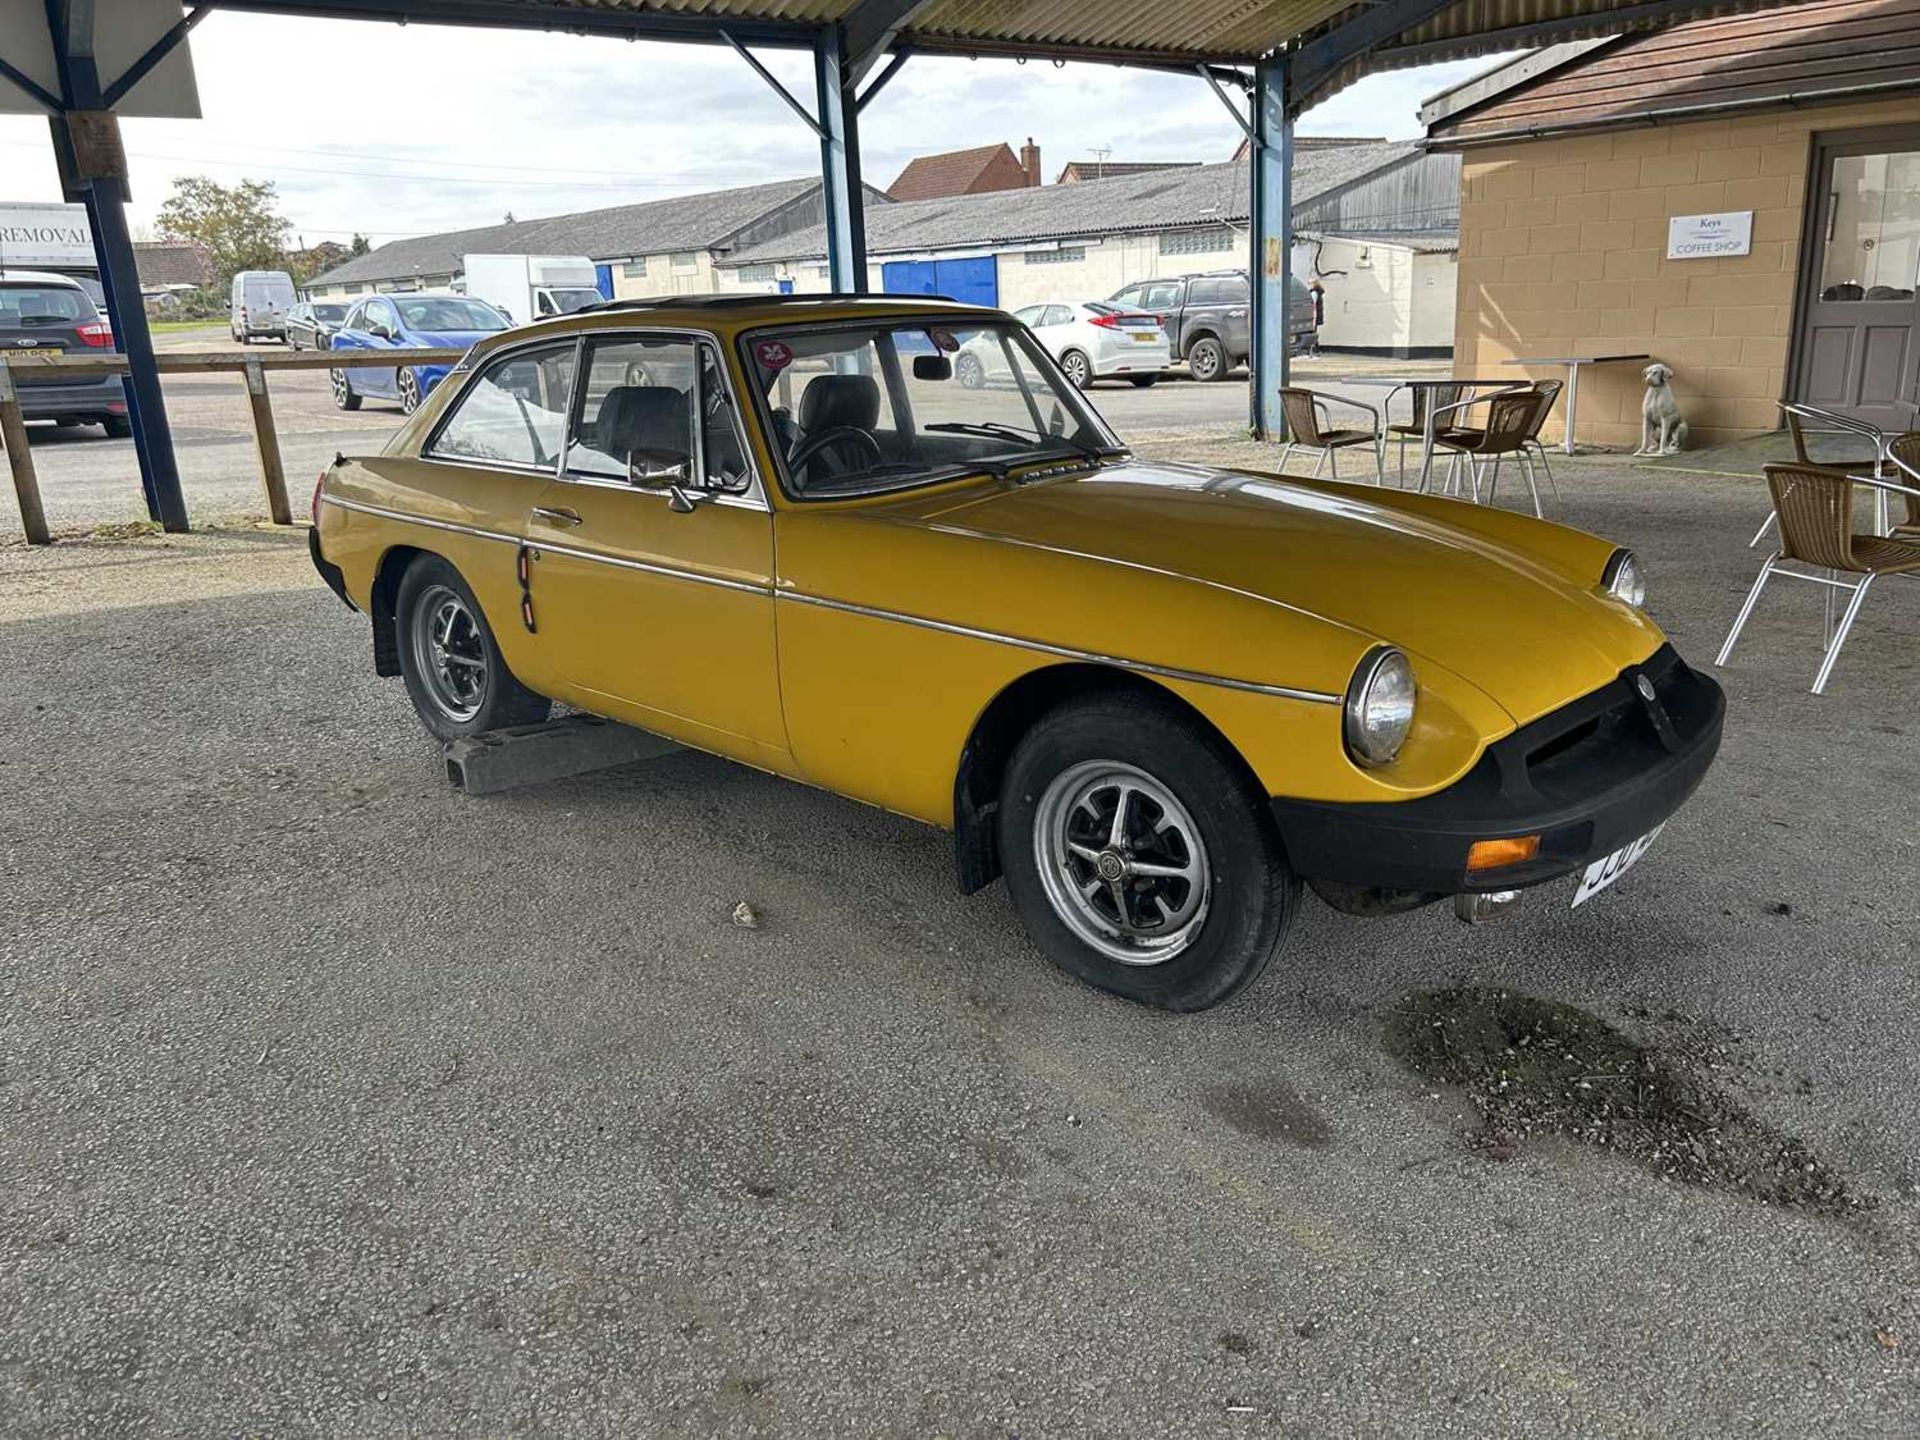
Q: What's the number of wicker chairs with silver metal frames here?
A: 7